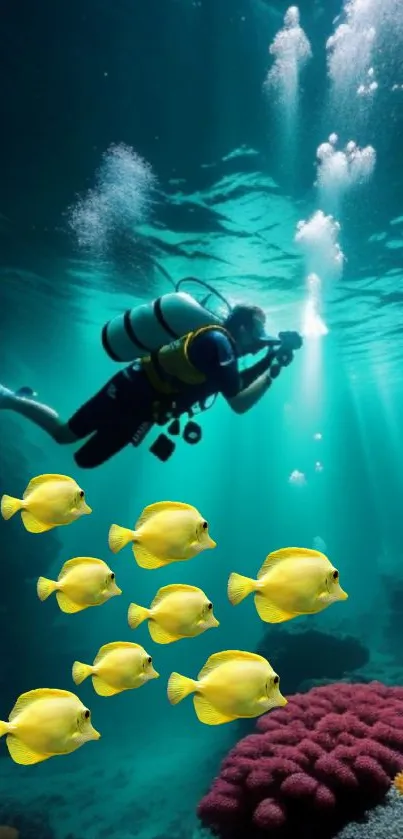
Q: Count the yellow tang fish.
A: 8